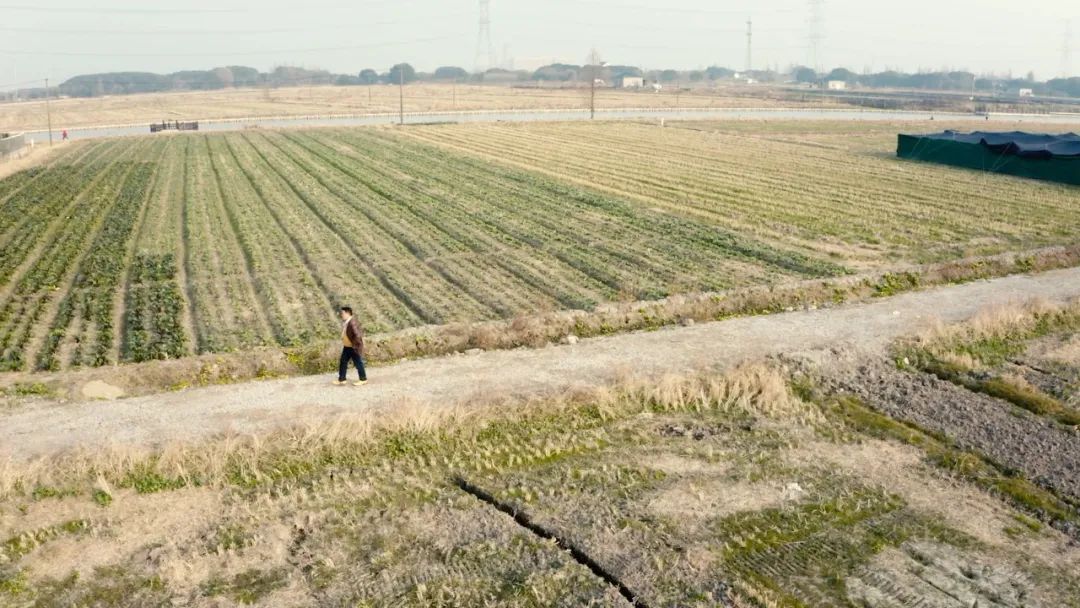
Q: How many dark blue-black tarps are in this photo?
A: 1